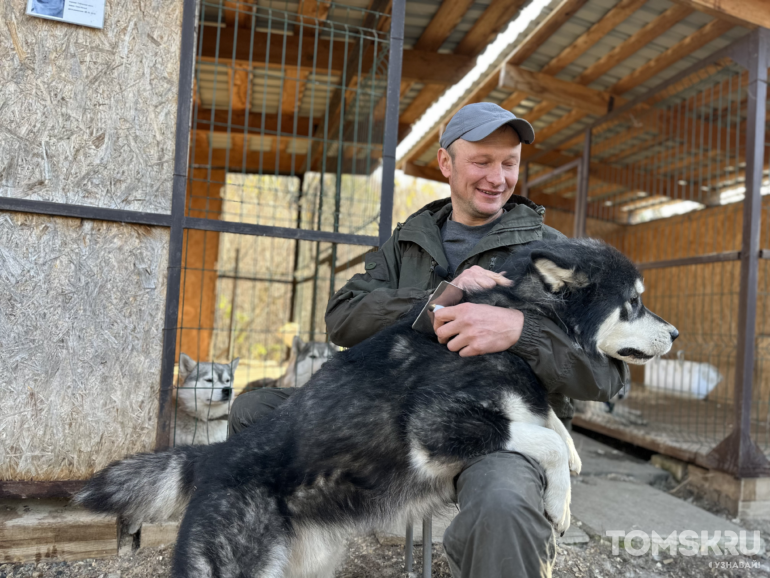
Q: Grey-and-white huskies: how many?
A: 2